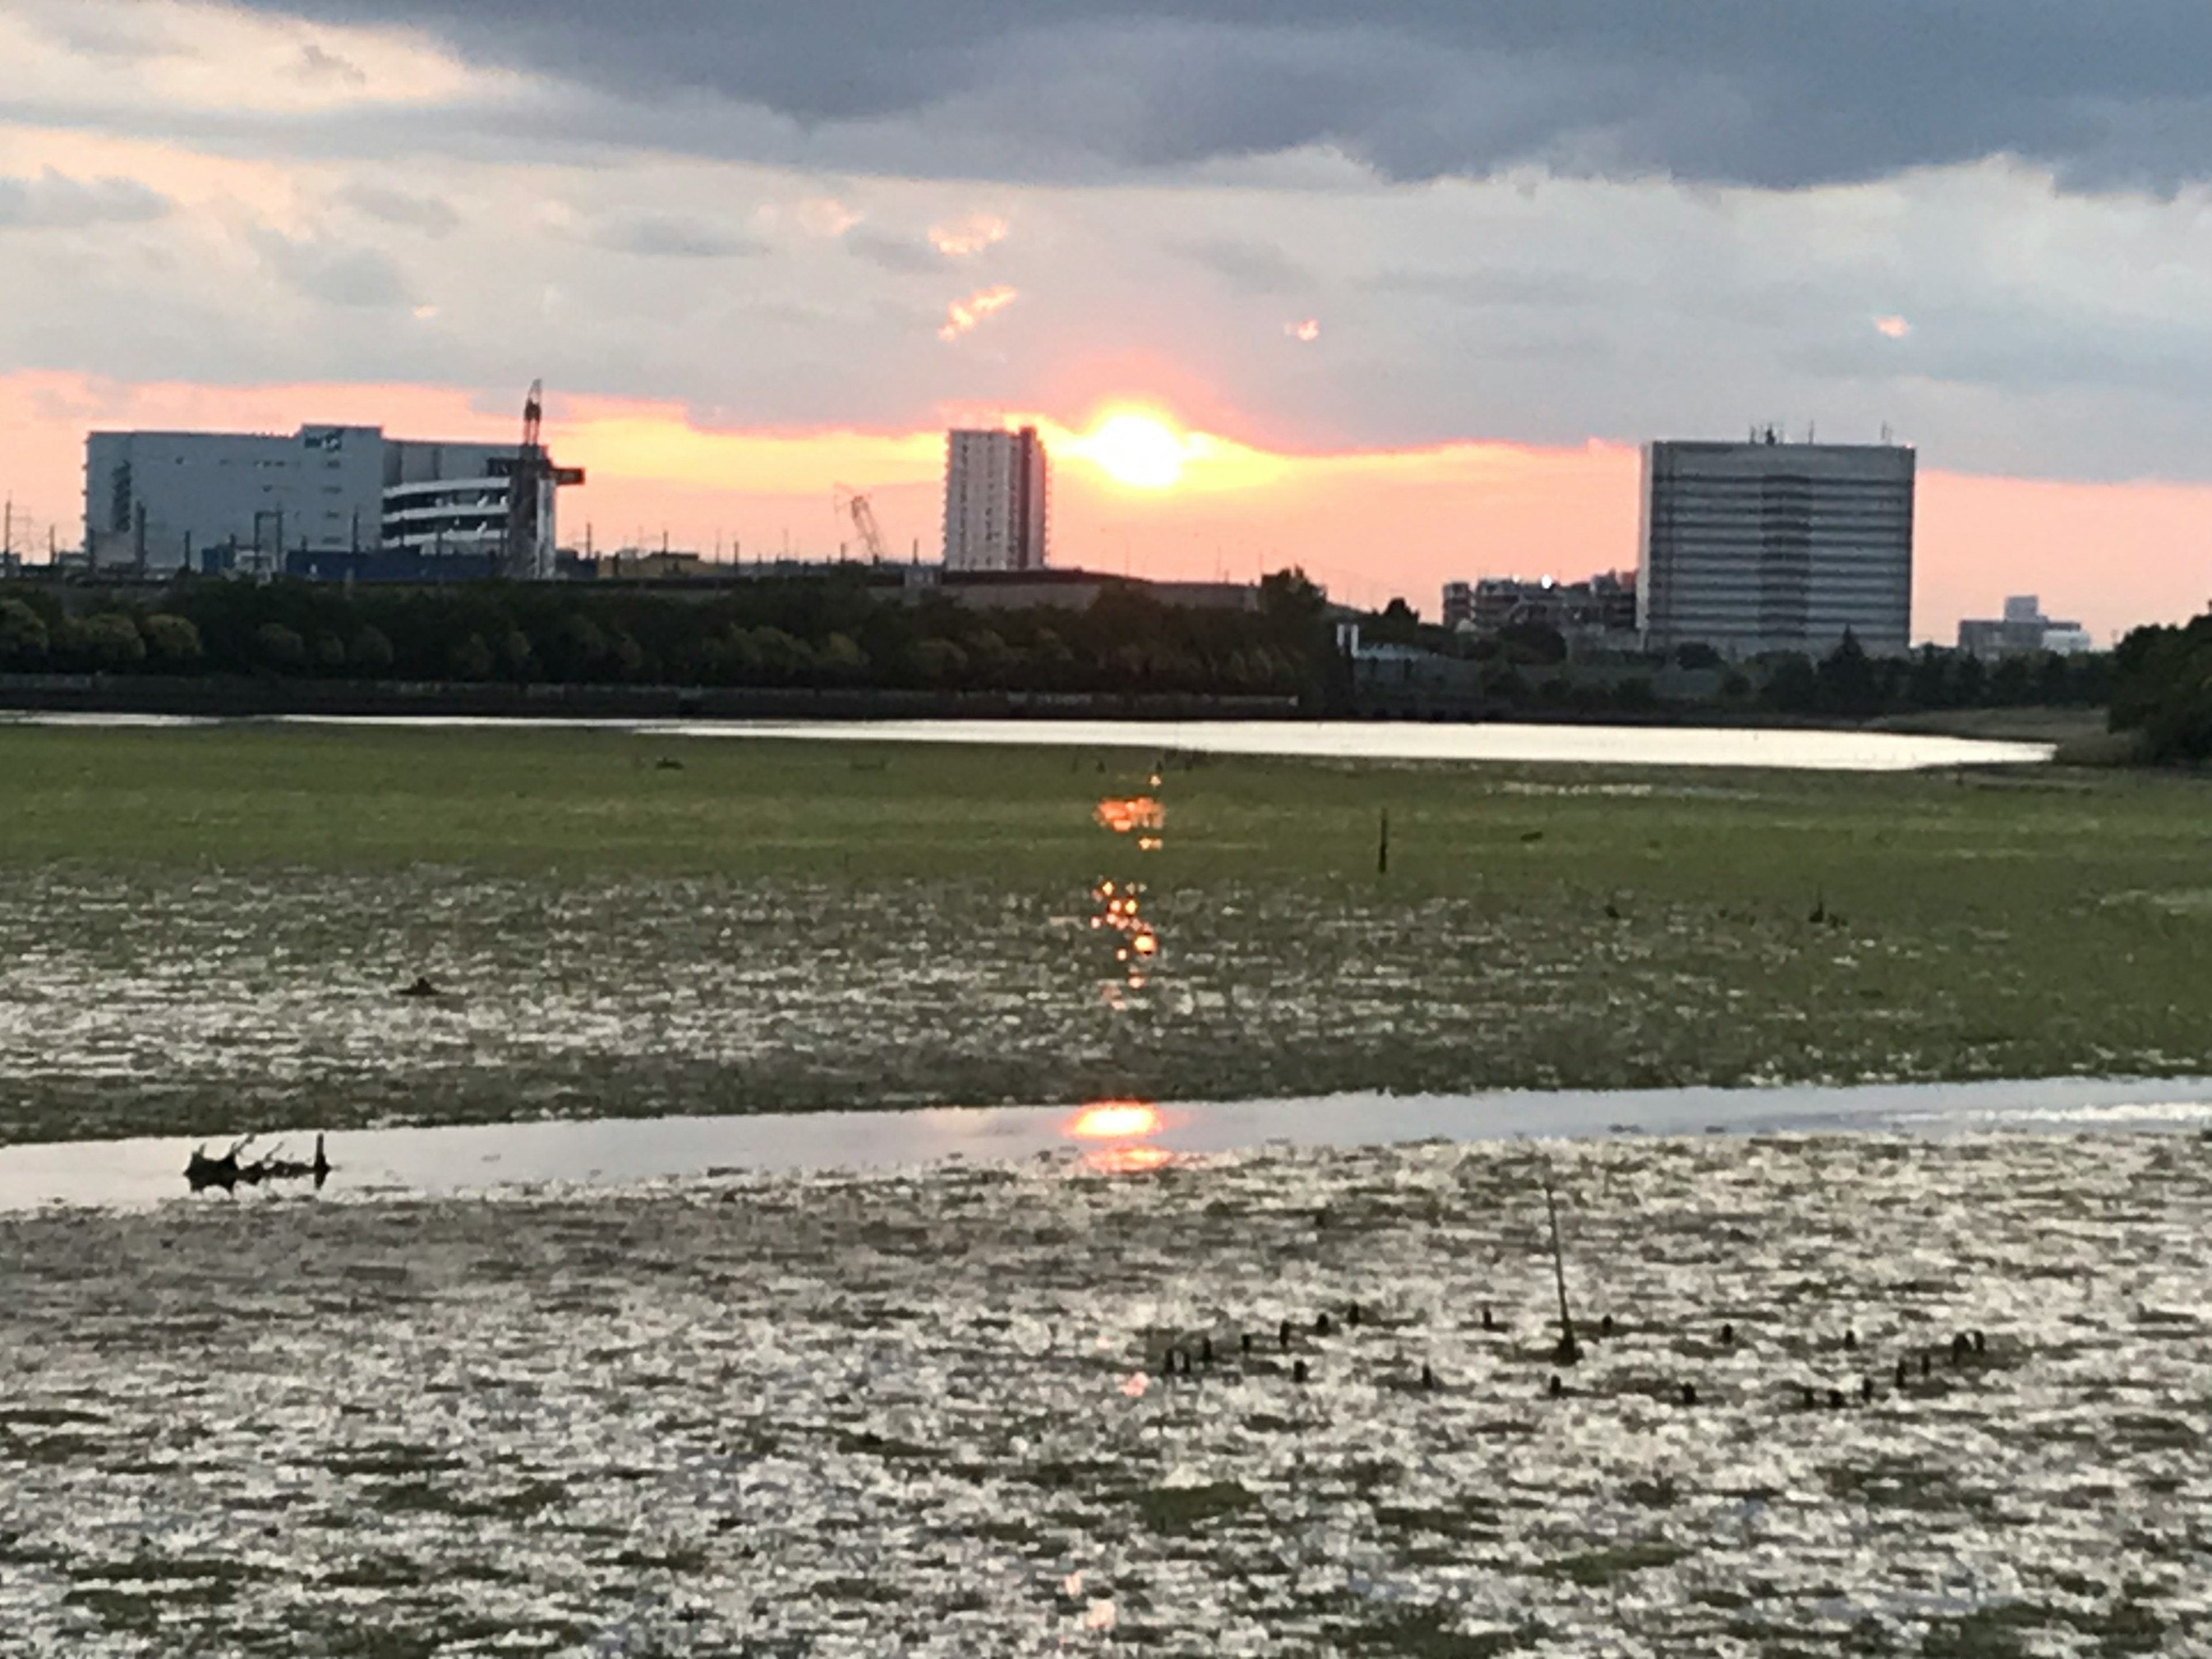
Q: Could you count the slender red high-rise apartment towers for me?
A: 0